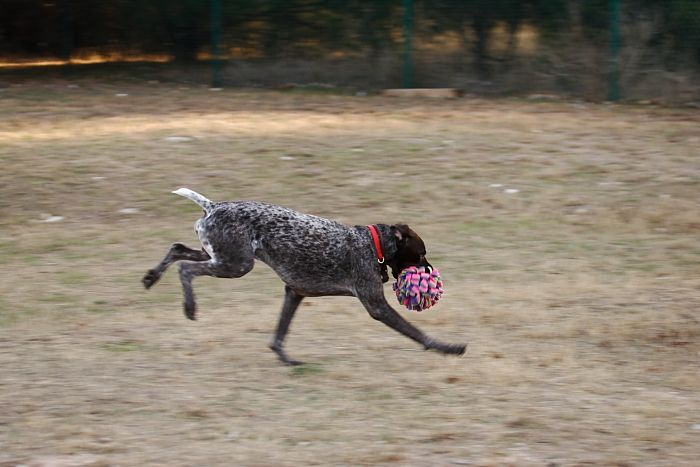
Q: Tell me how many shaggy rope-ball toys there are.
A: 1